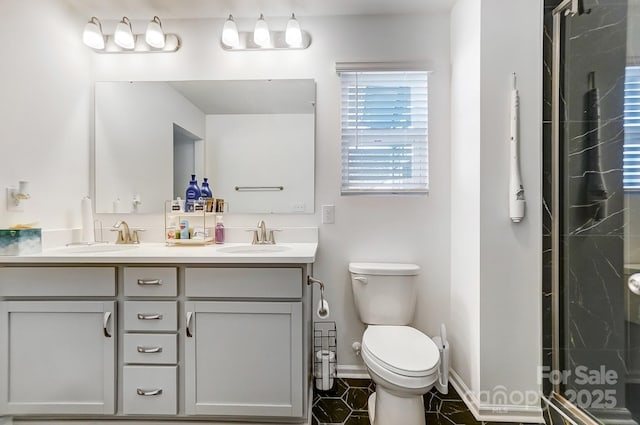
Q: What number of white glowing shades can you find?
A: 6